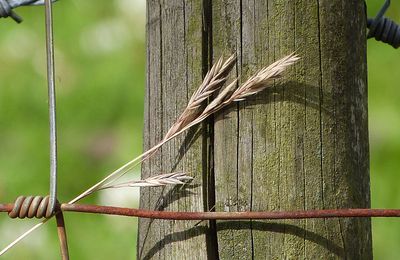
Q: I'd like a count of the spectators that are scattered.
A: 0